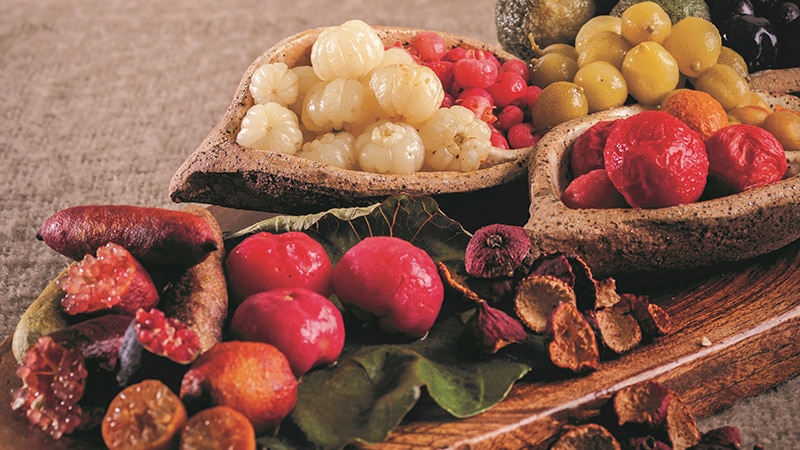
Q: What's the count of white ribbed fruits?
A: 10